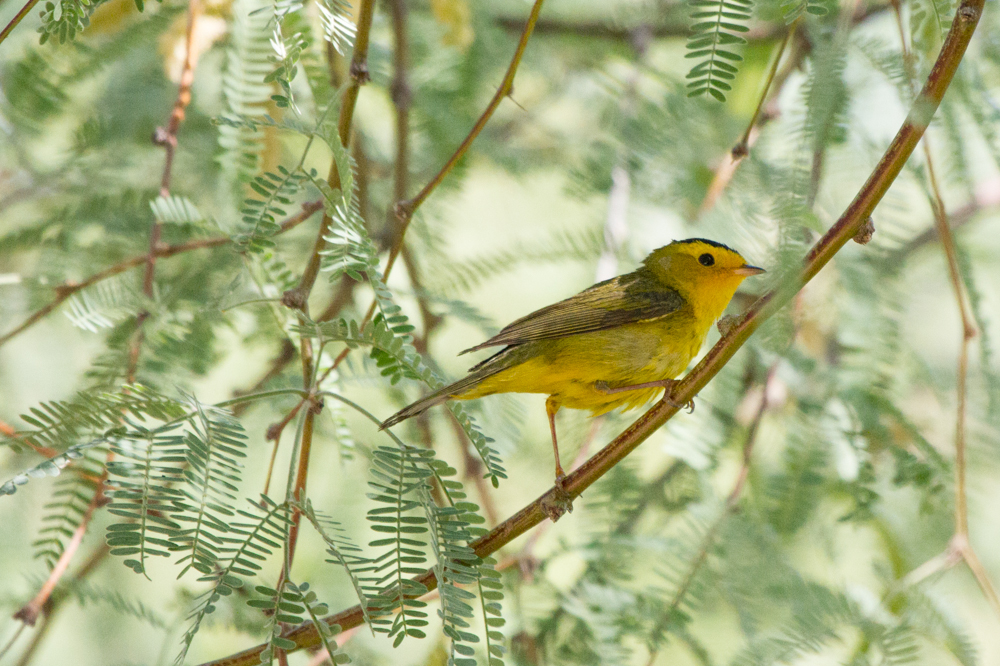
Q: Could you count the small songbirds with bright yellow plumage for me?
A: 1